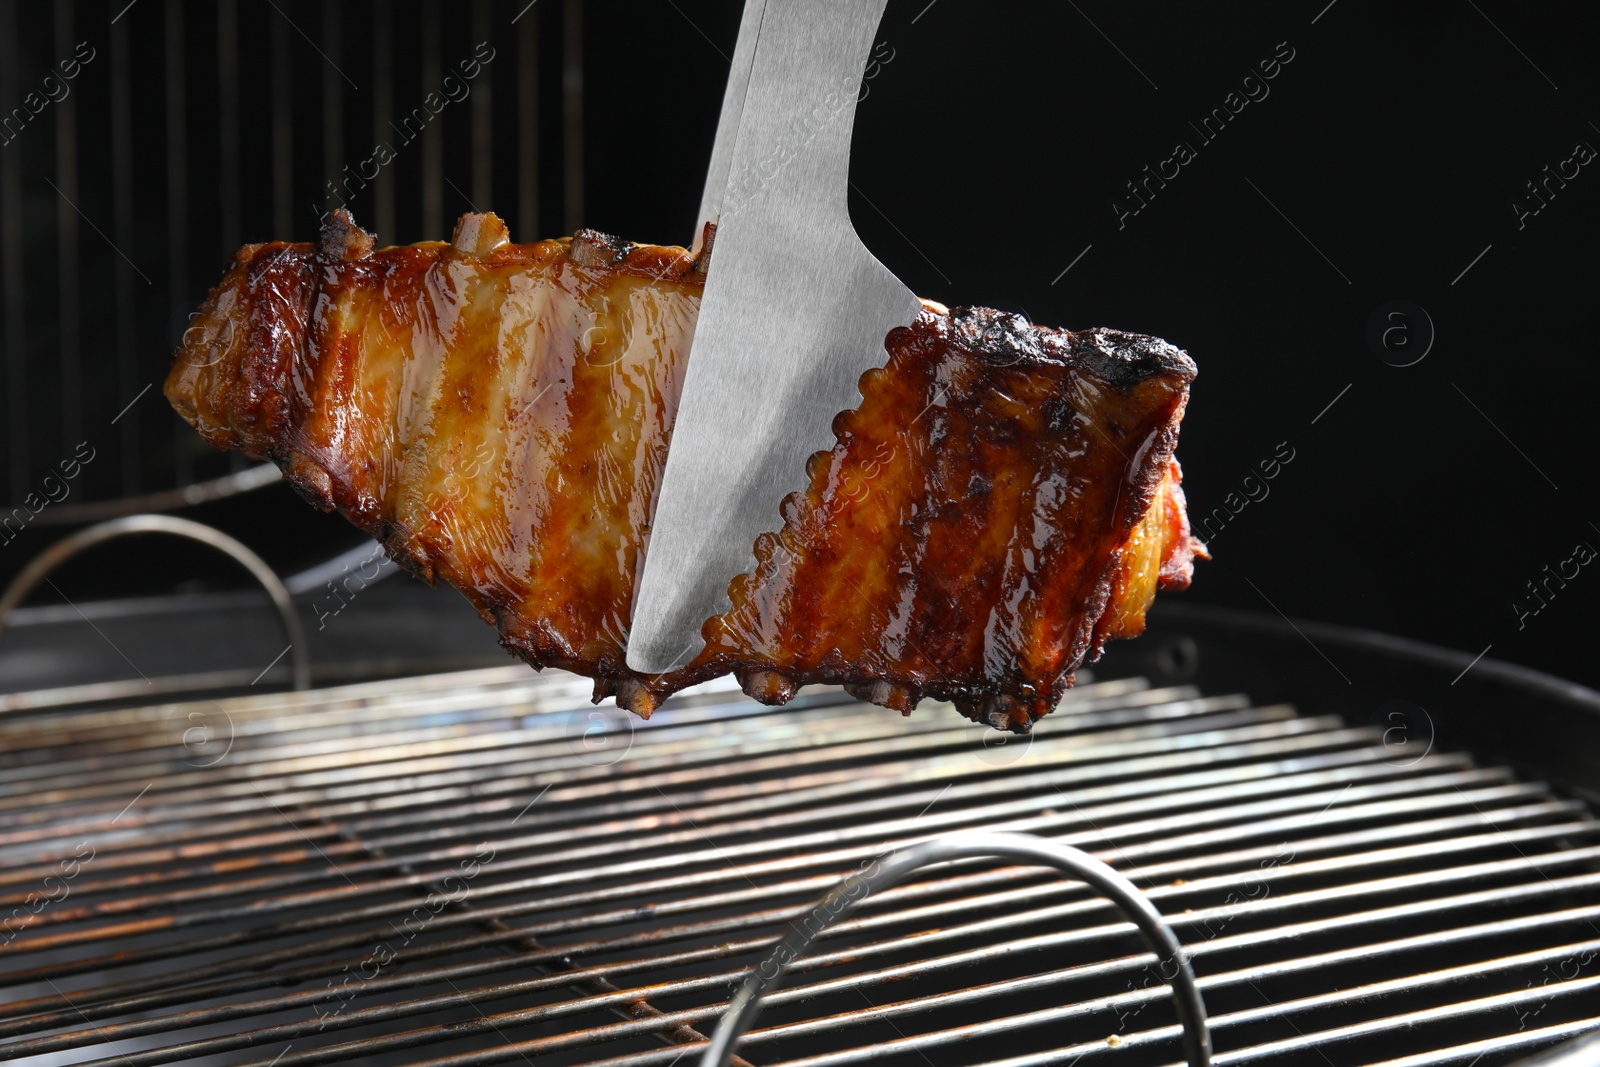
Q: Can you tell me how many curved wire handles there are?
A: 2